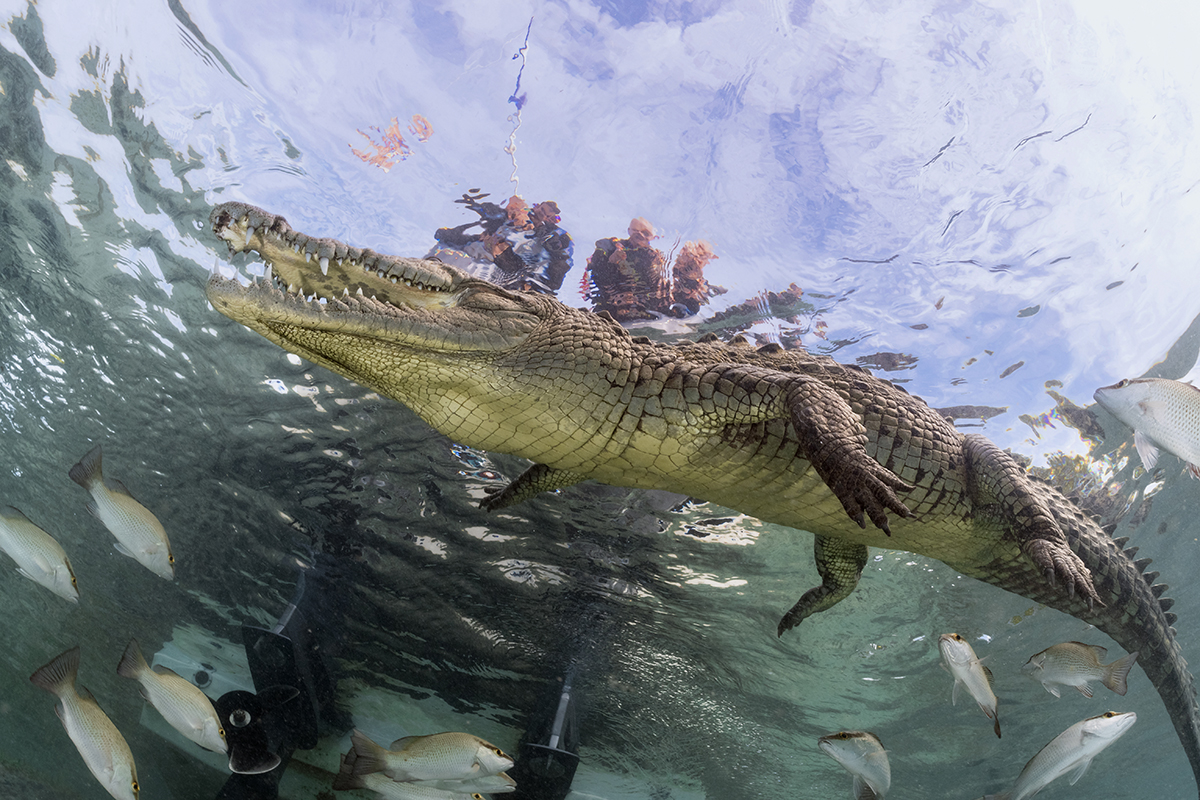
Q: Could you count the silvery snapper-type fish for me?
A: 12